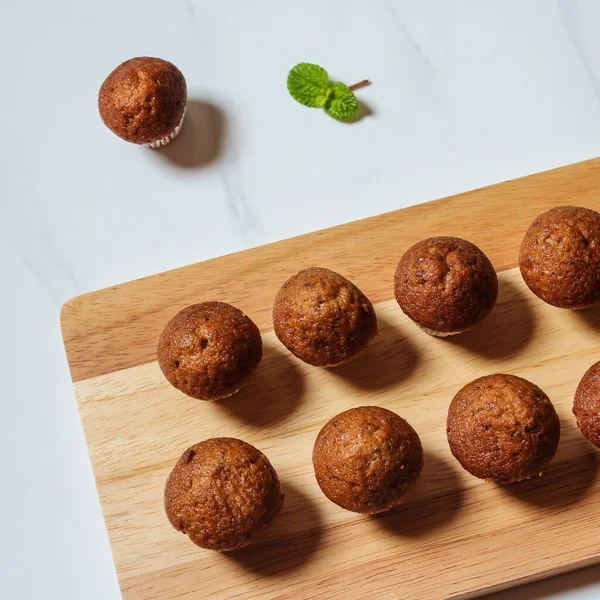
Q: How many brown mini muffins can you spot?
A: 9